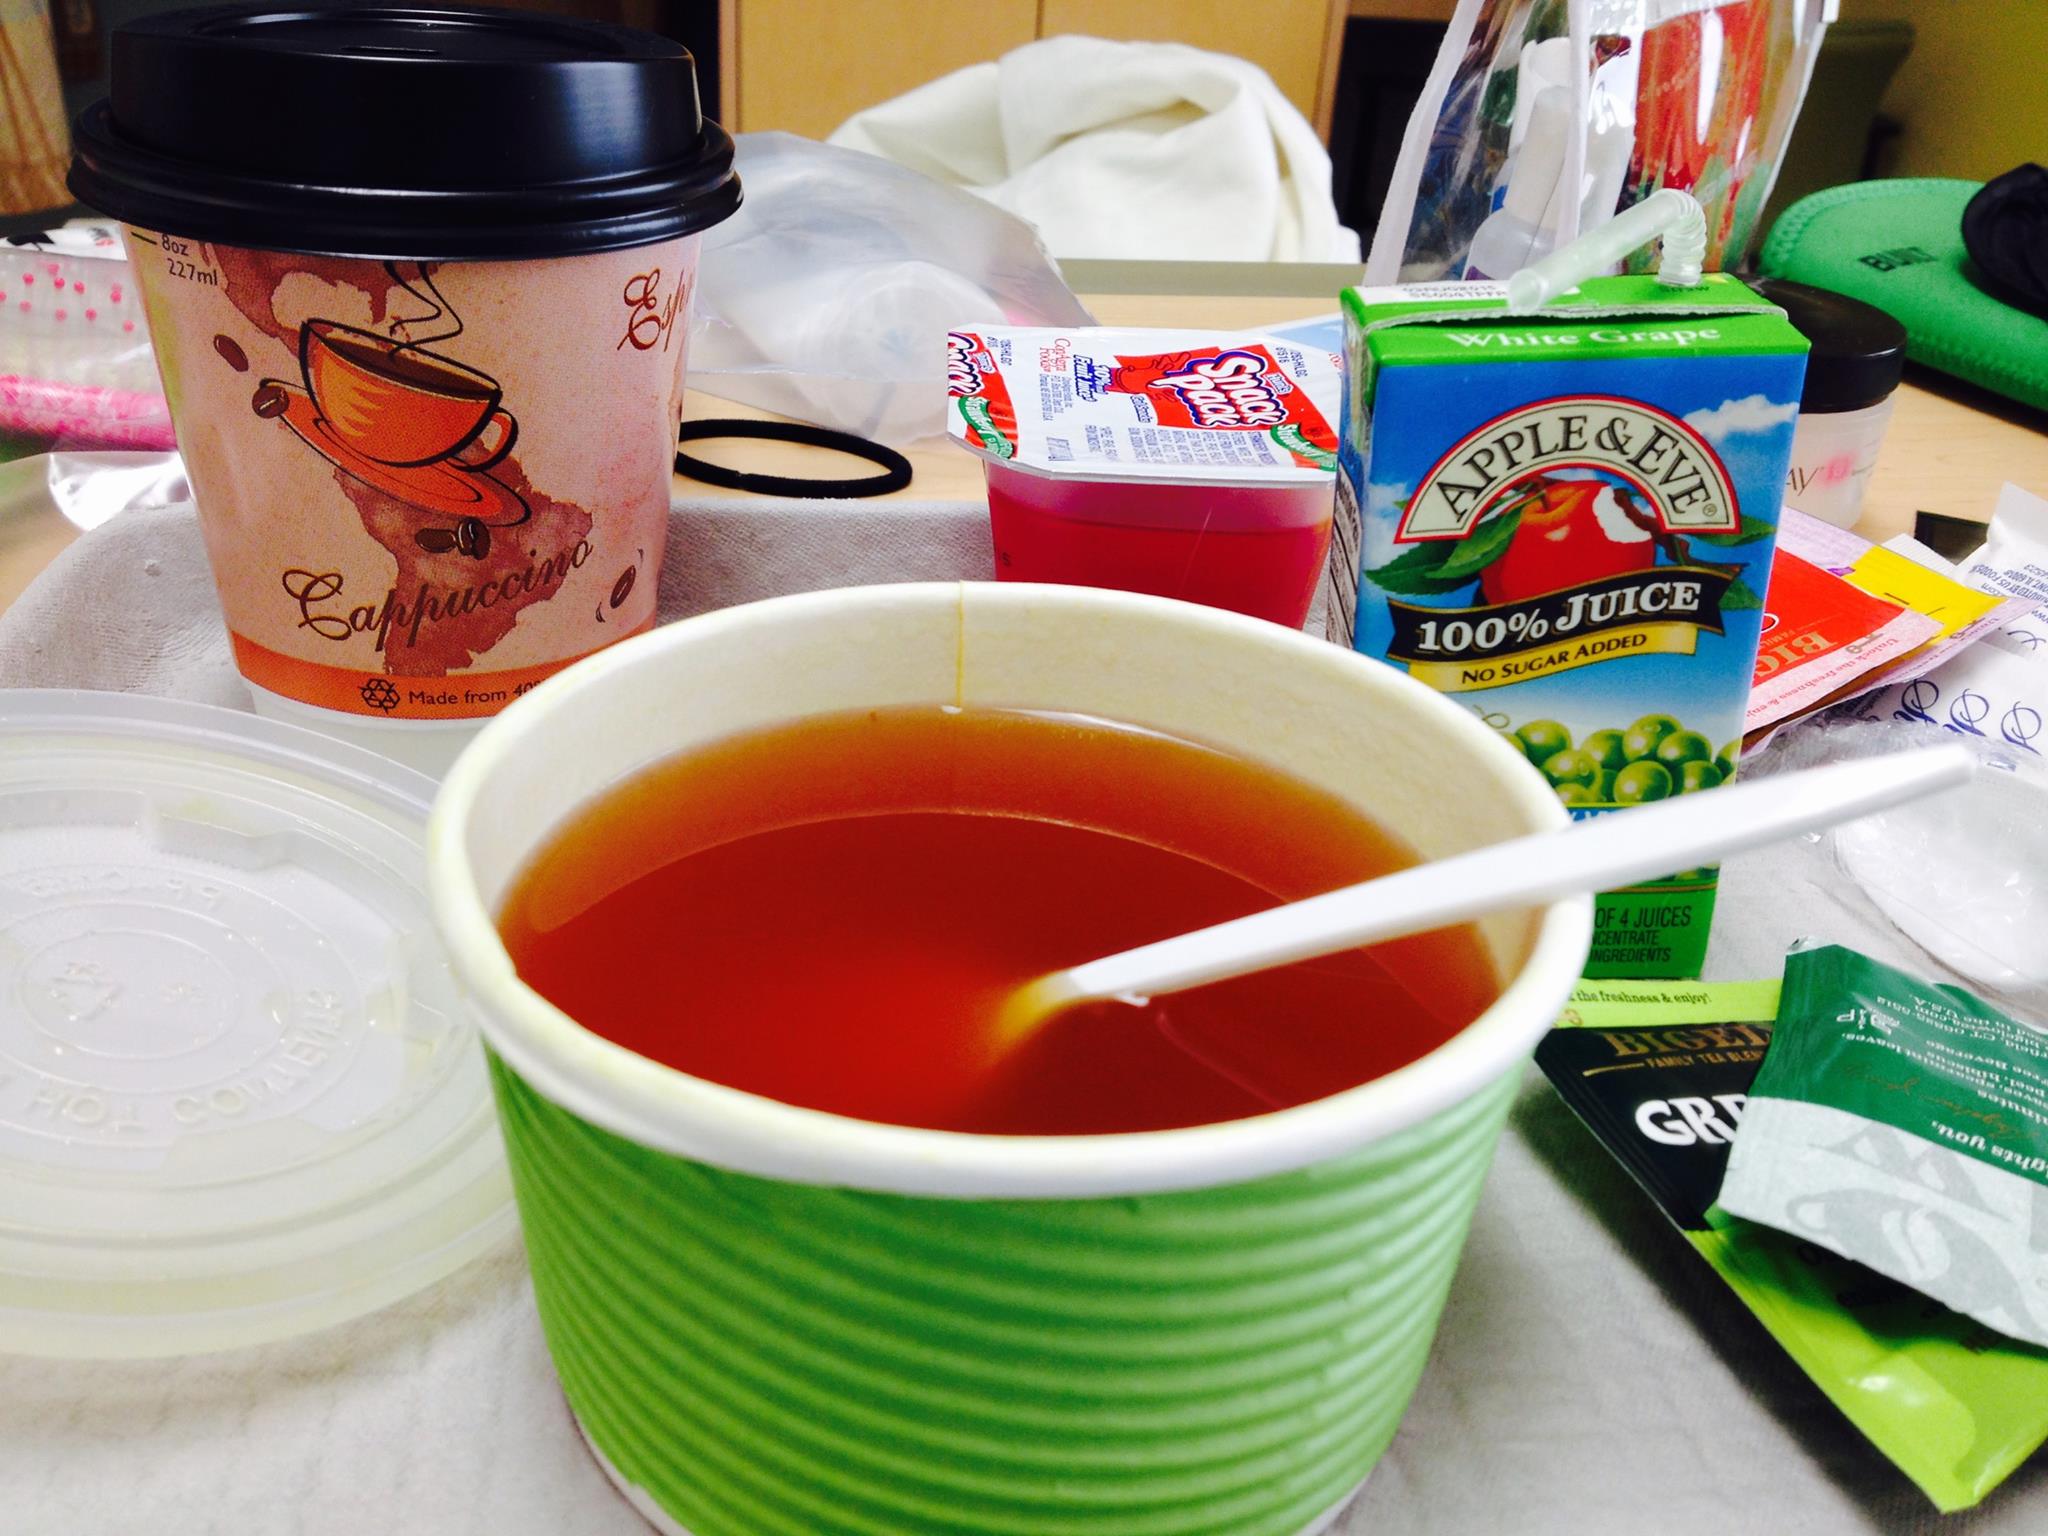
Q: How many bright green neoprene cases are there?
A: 1